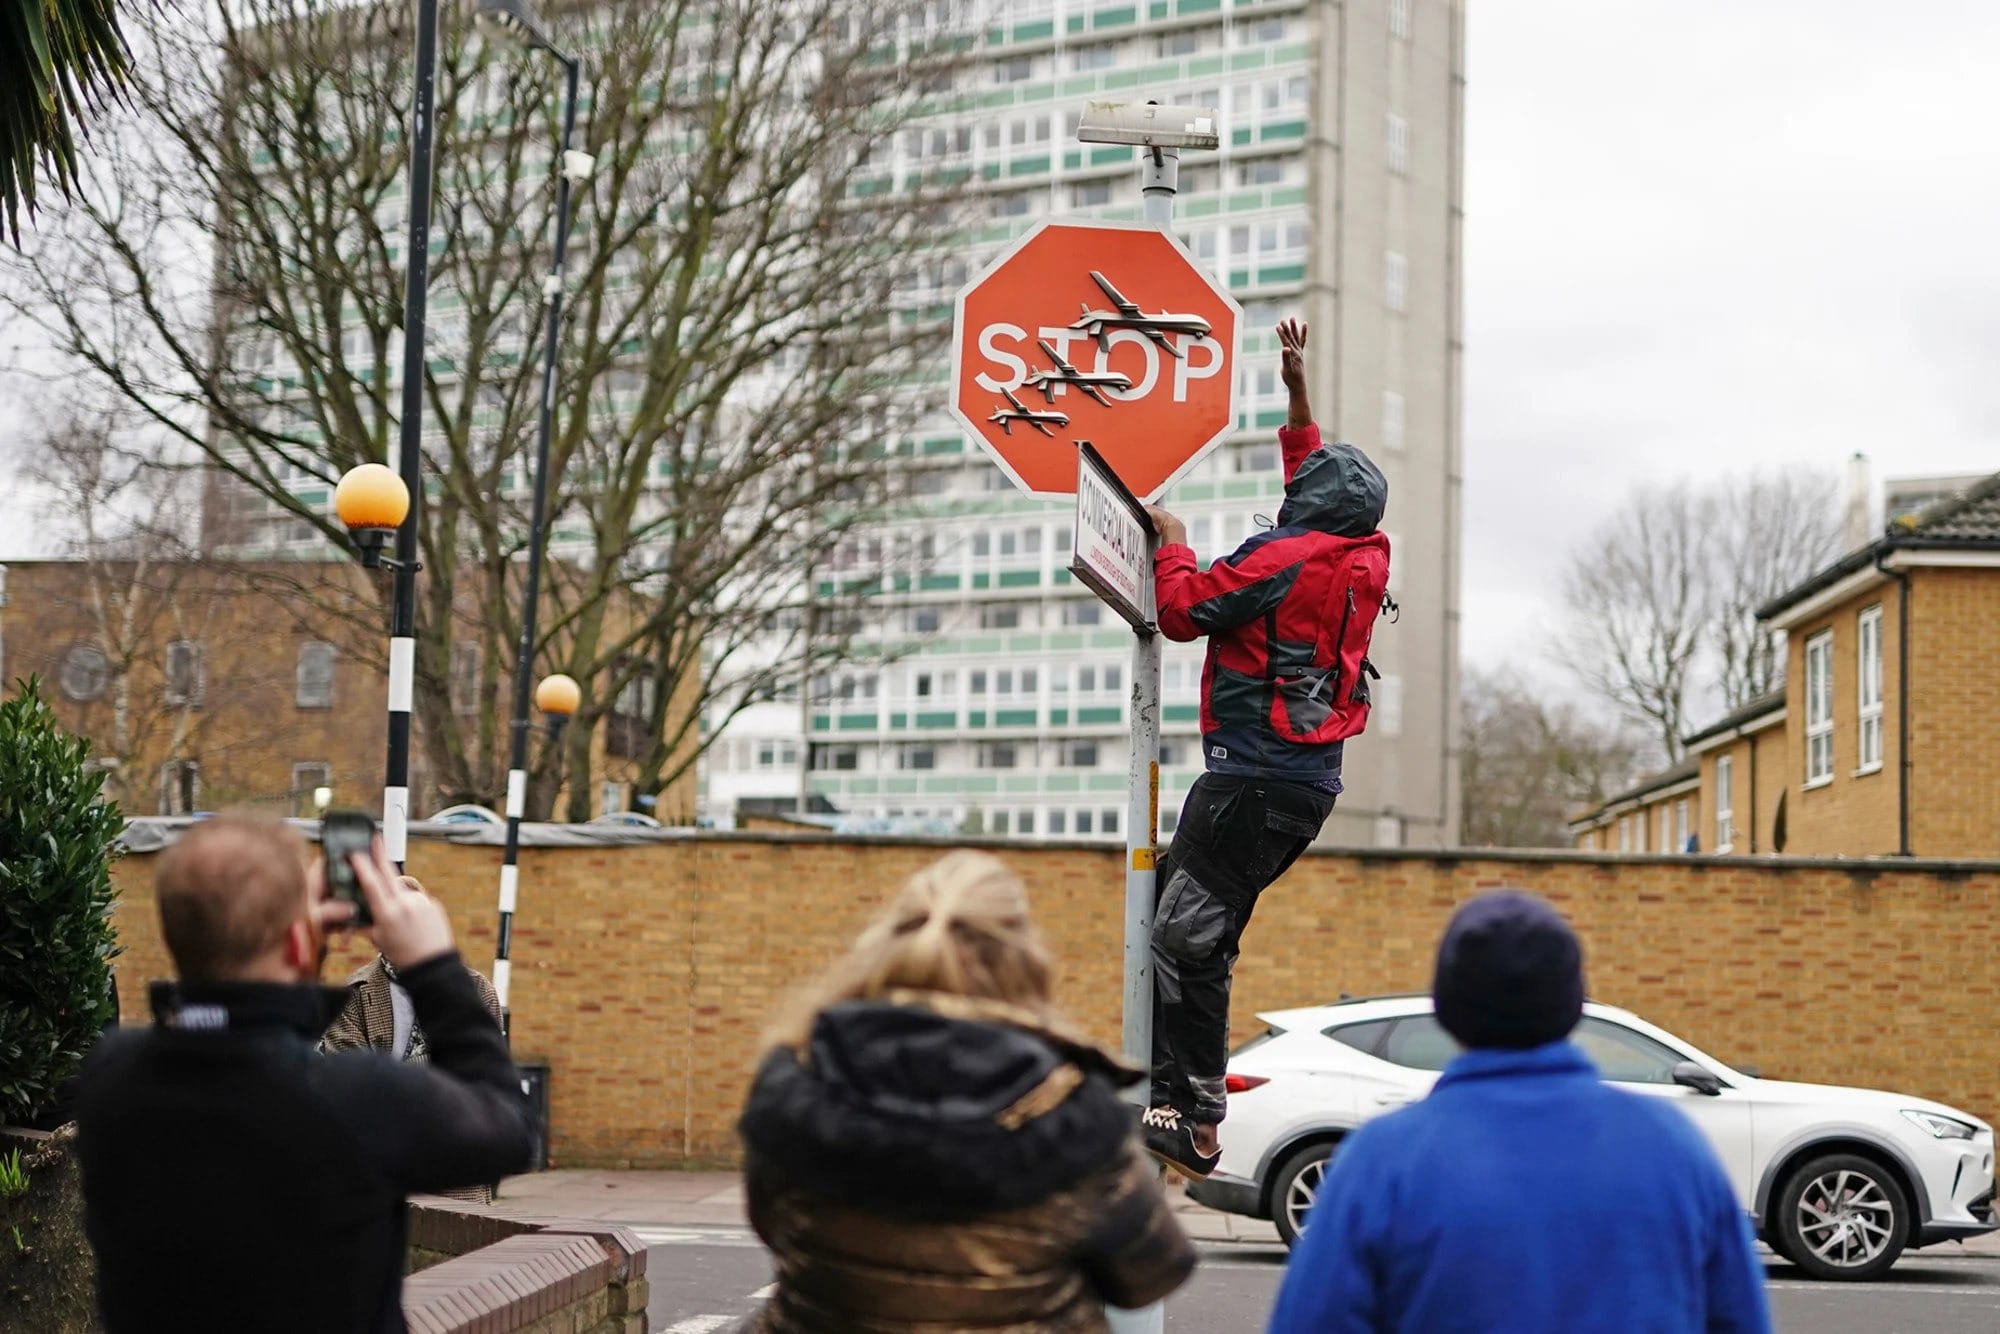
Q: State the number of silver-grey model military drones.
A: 3